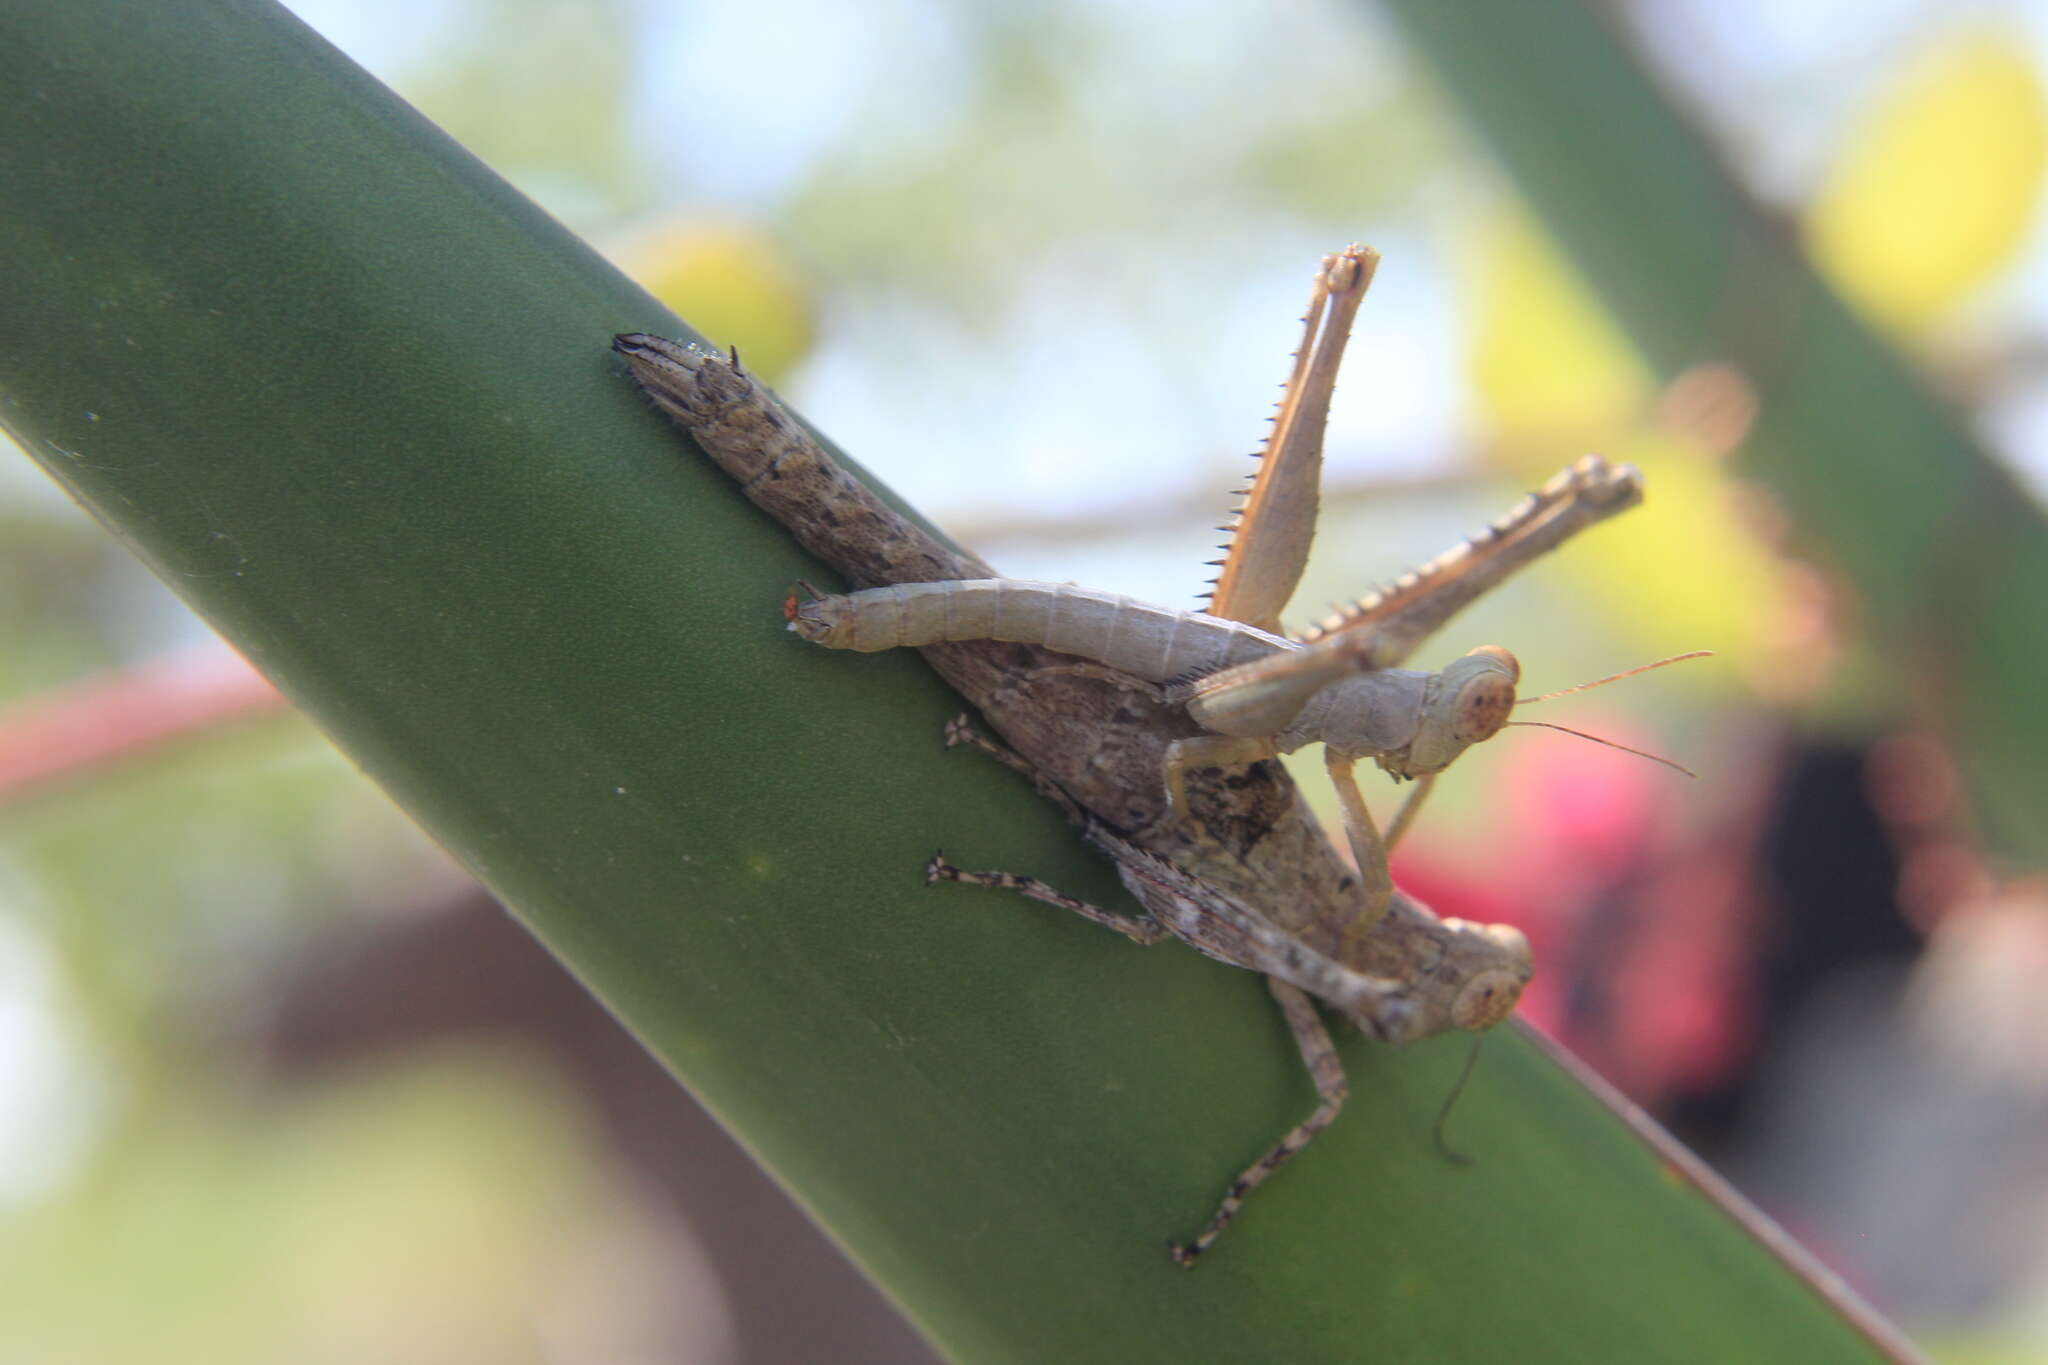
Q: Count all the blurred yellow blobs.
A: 4